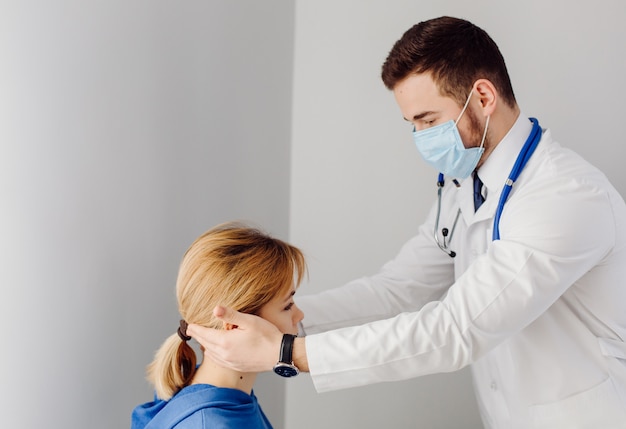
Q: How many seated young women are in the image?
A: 1